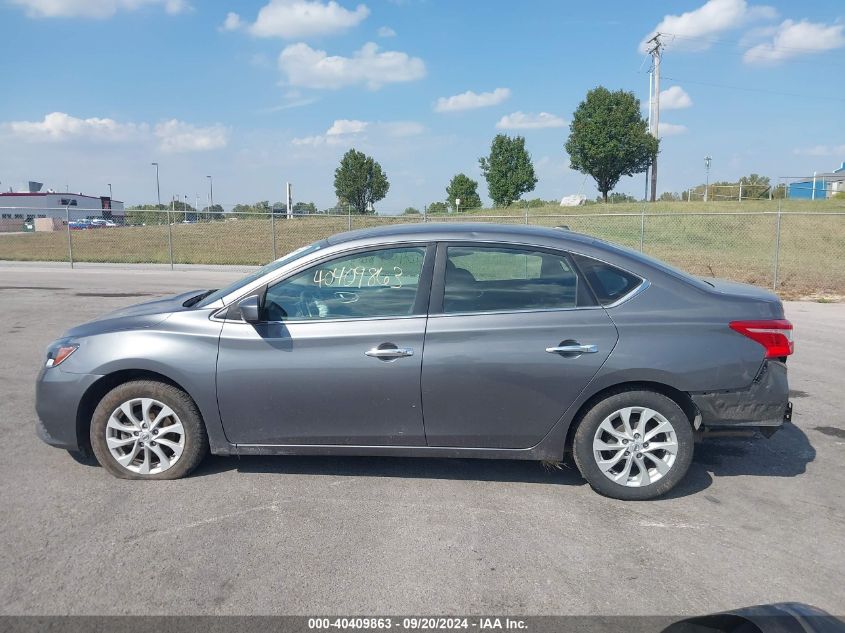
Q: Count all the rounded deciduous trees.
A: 4